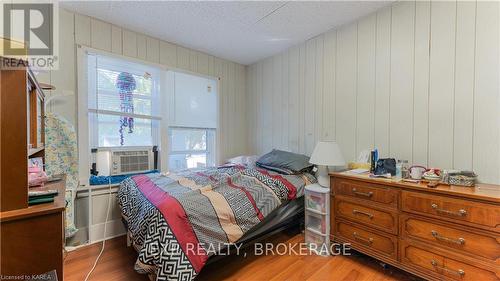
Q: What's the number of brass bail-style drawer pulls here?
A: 6